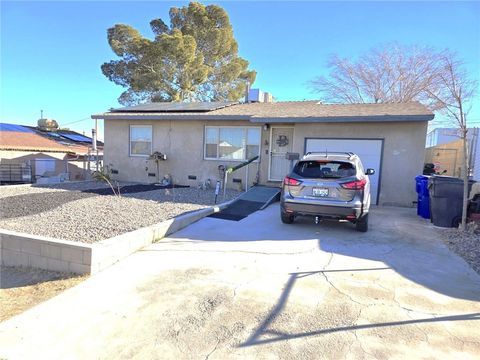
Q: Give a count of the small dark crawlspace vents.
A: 4